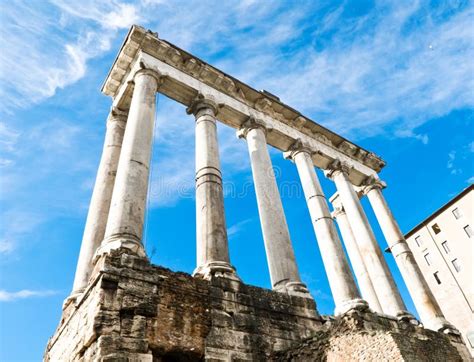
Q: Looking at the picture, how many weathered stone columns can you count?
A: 8